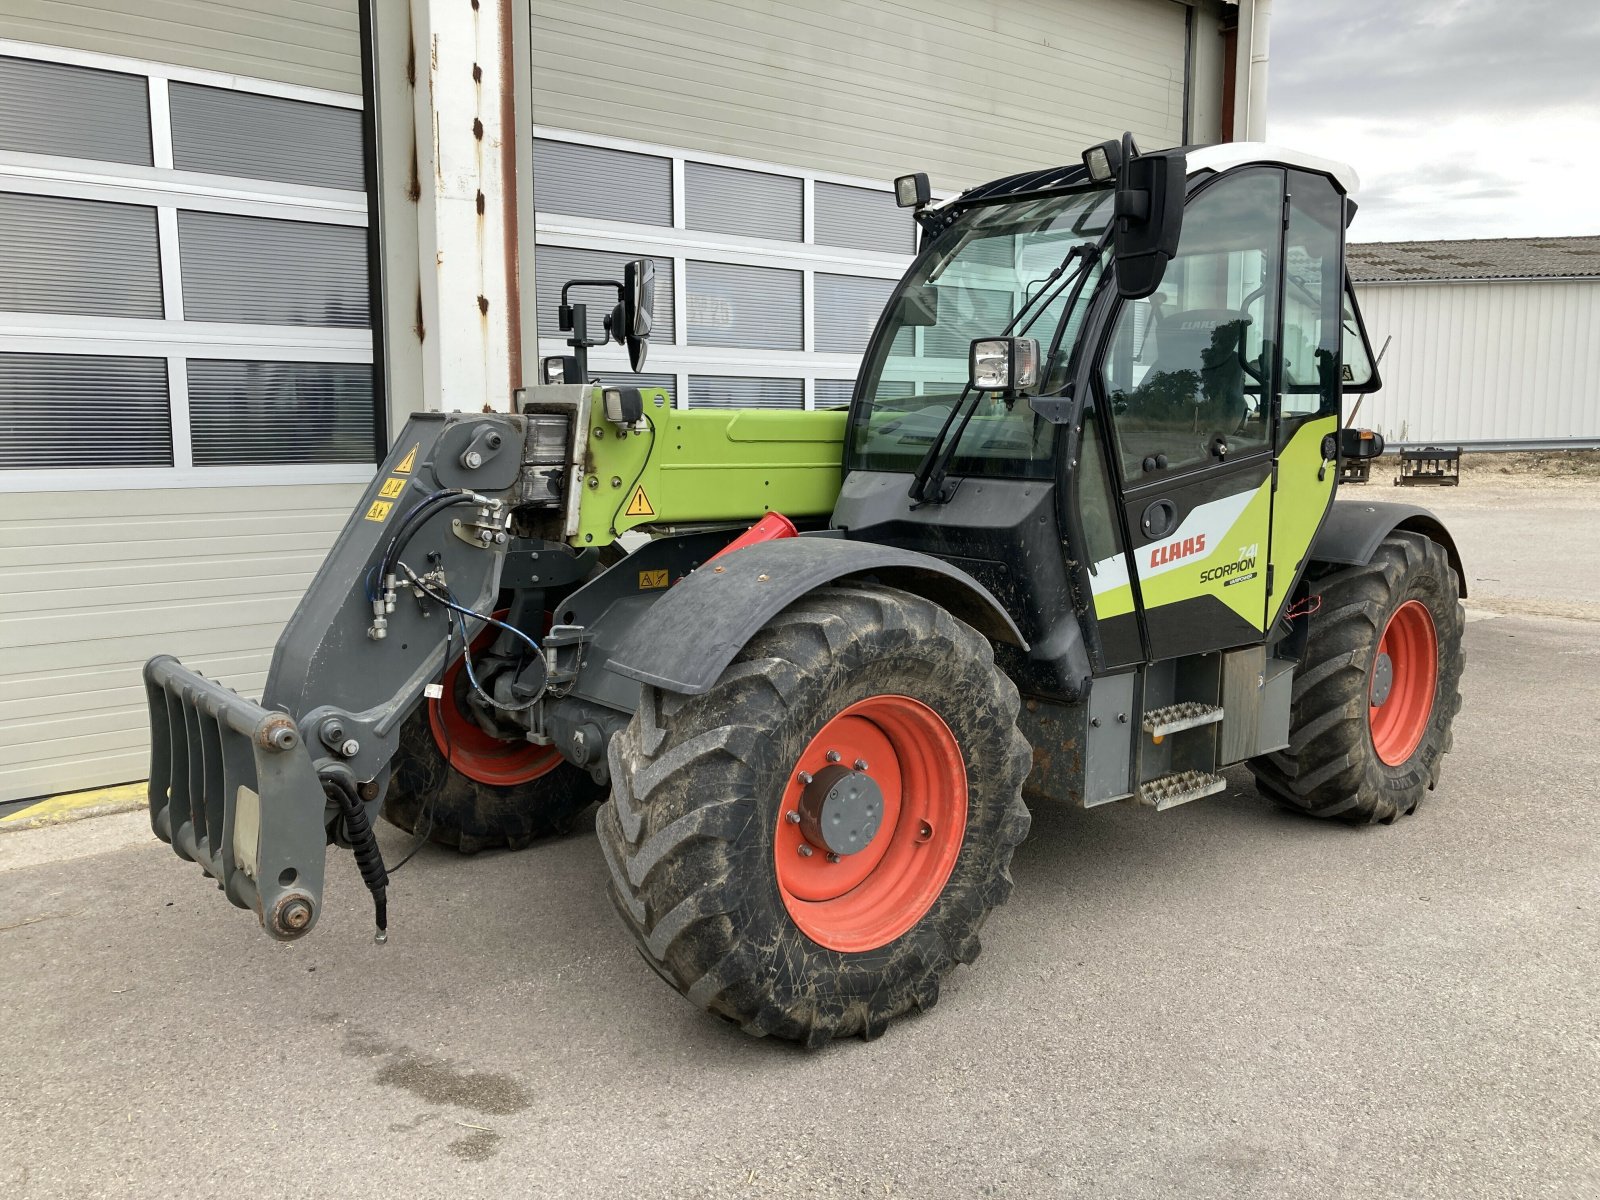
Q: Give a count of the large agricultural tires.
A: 3